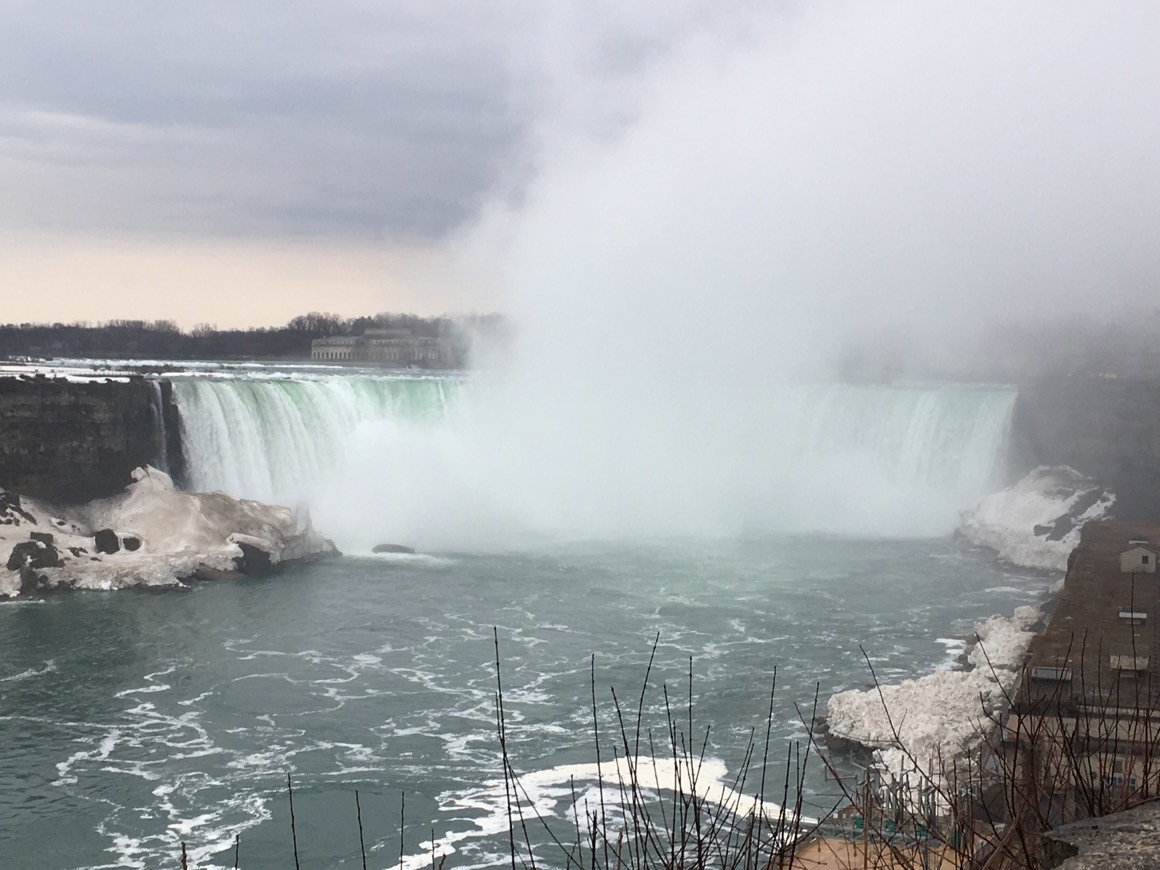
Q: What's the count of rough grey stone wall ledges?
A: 1